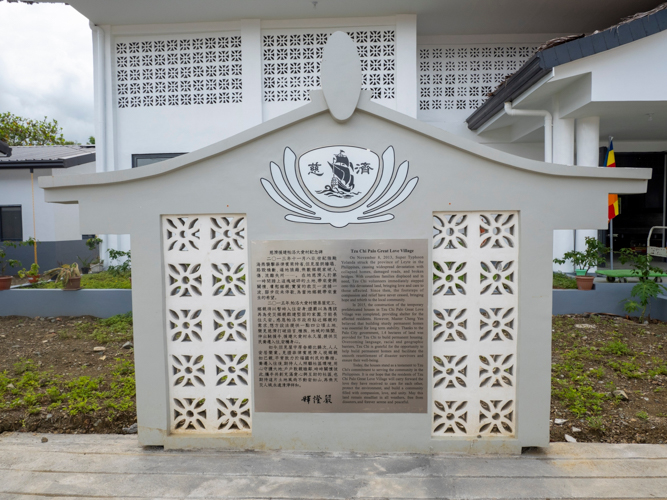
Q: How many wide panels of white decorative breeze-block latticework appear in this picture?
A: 3